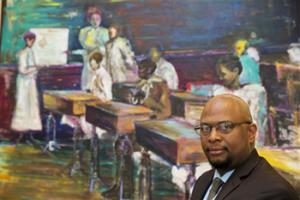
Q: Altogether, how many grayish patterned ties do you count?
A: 1